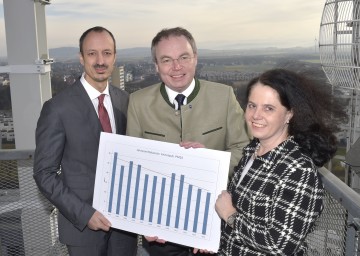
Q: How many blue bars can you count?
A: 12